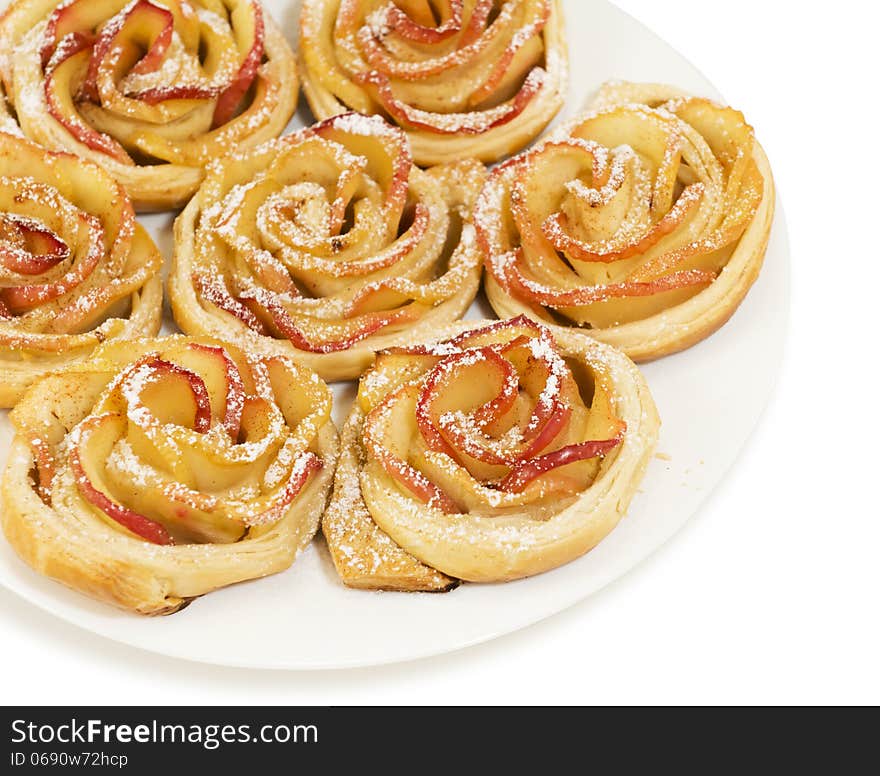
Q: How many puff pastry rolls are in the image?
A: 7